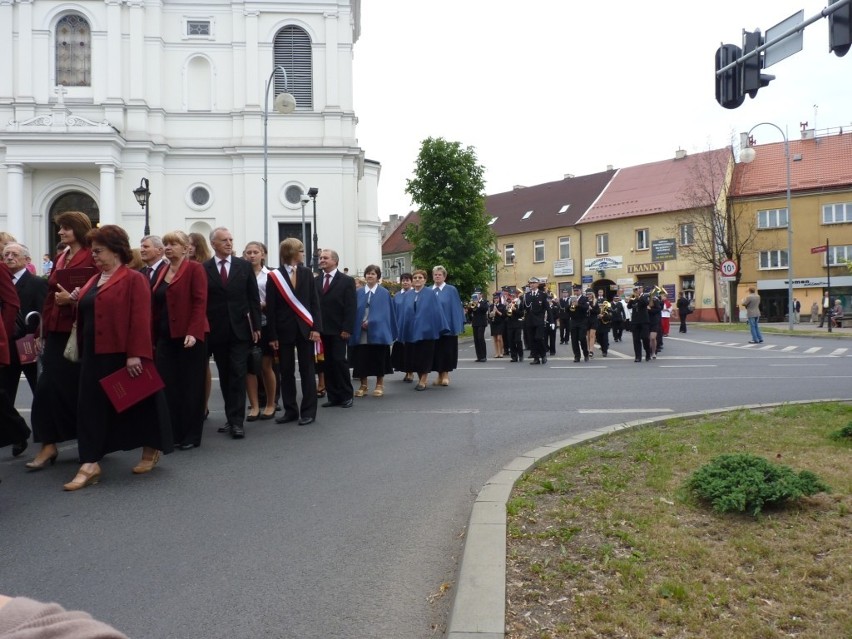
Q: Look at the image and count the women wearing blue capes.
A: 4